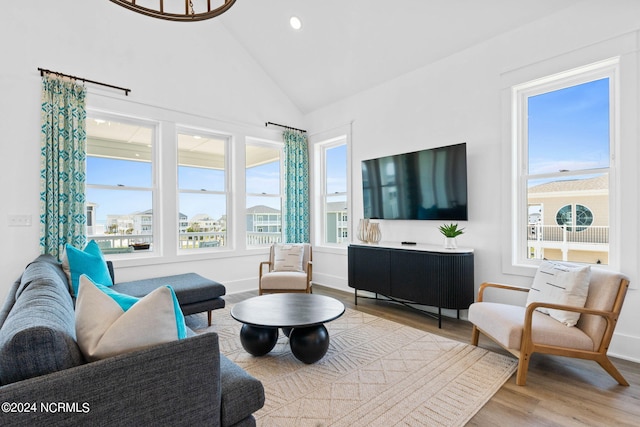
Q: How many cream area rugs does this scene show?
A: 1